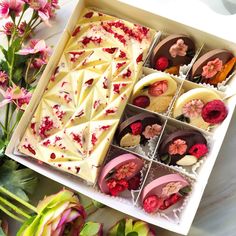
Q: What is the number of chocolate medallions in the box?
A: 8